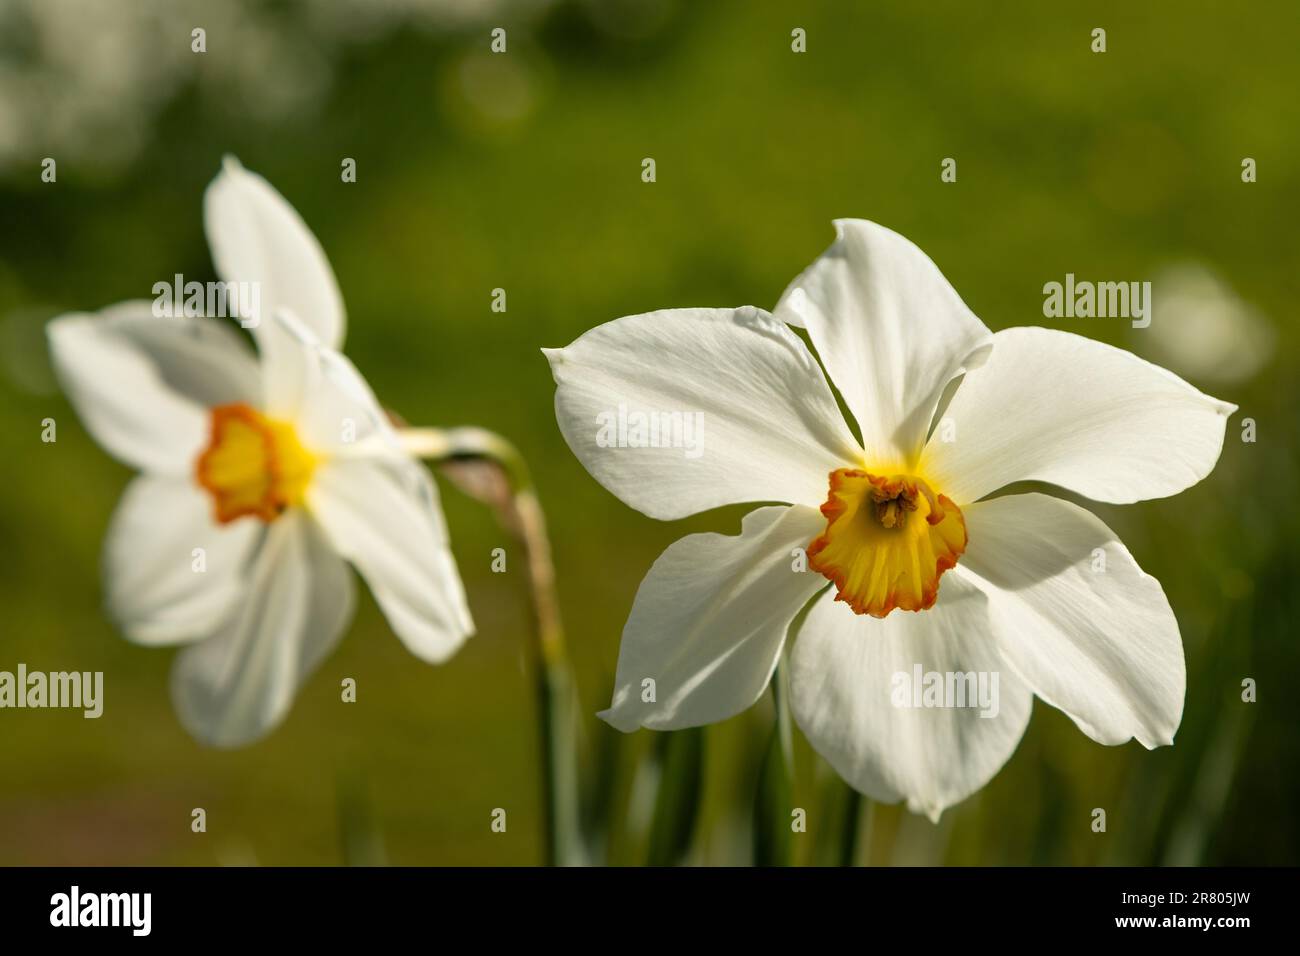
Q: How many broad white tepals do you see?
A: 12